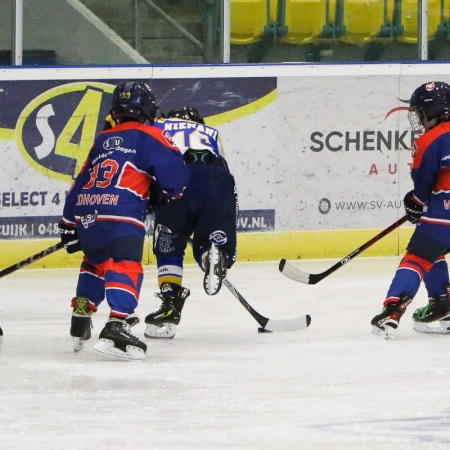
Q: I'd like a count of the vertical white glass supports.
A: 3